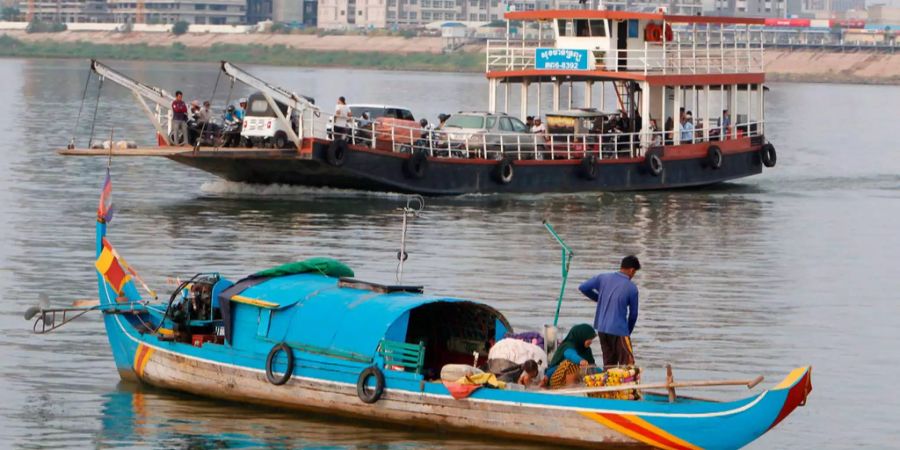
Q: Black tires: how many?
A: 9